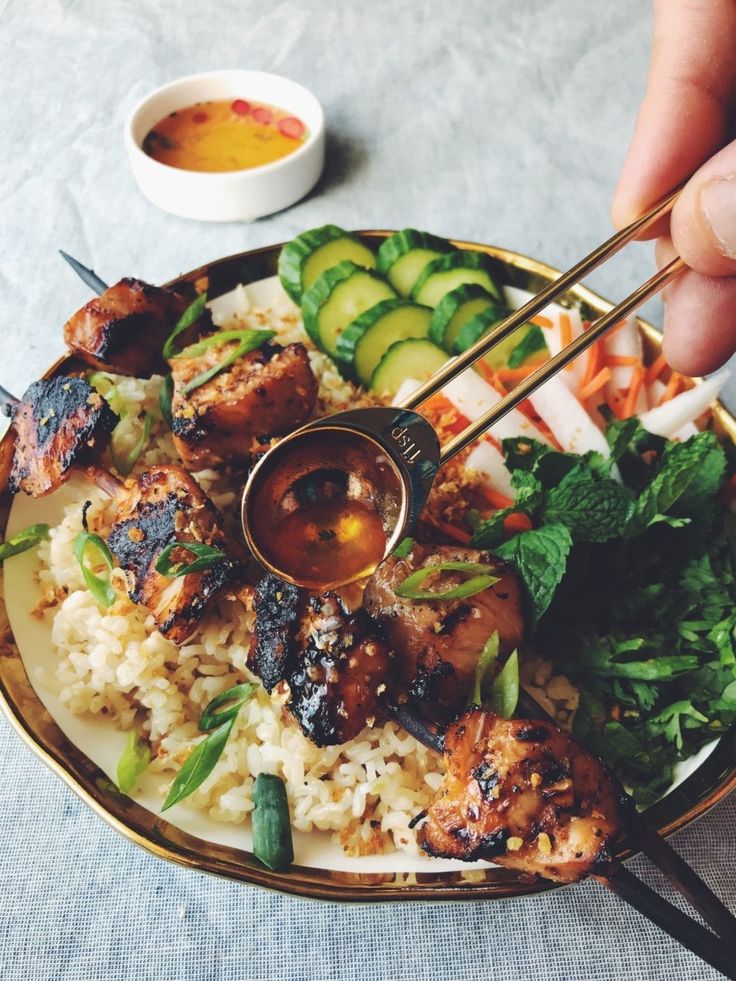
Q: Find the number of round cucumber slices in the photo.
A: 9